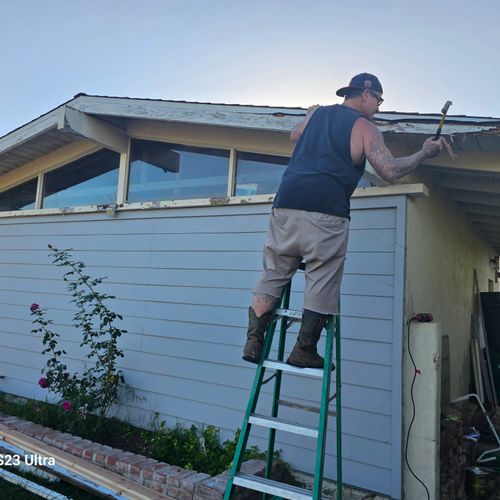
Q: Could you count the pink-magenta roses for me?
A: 3